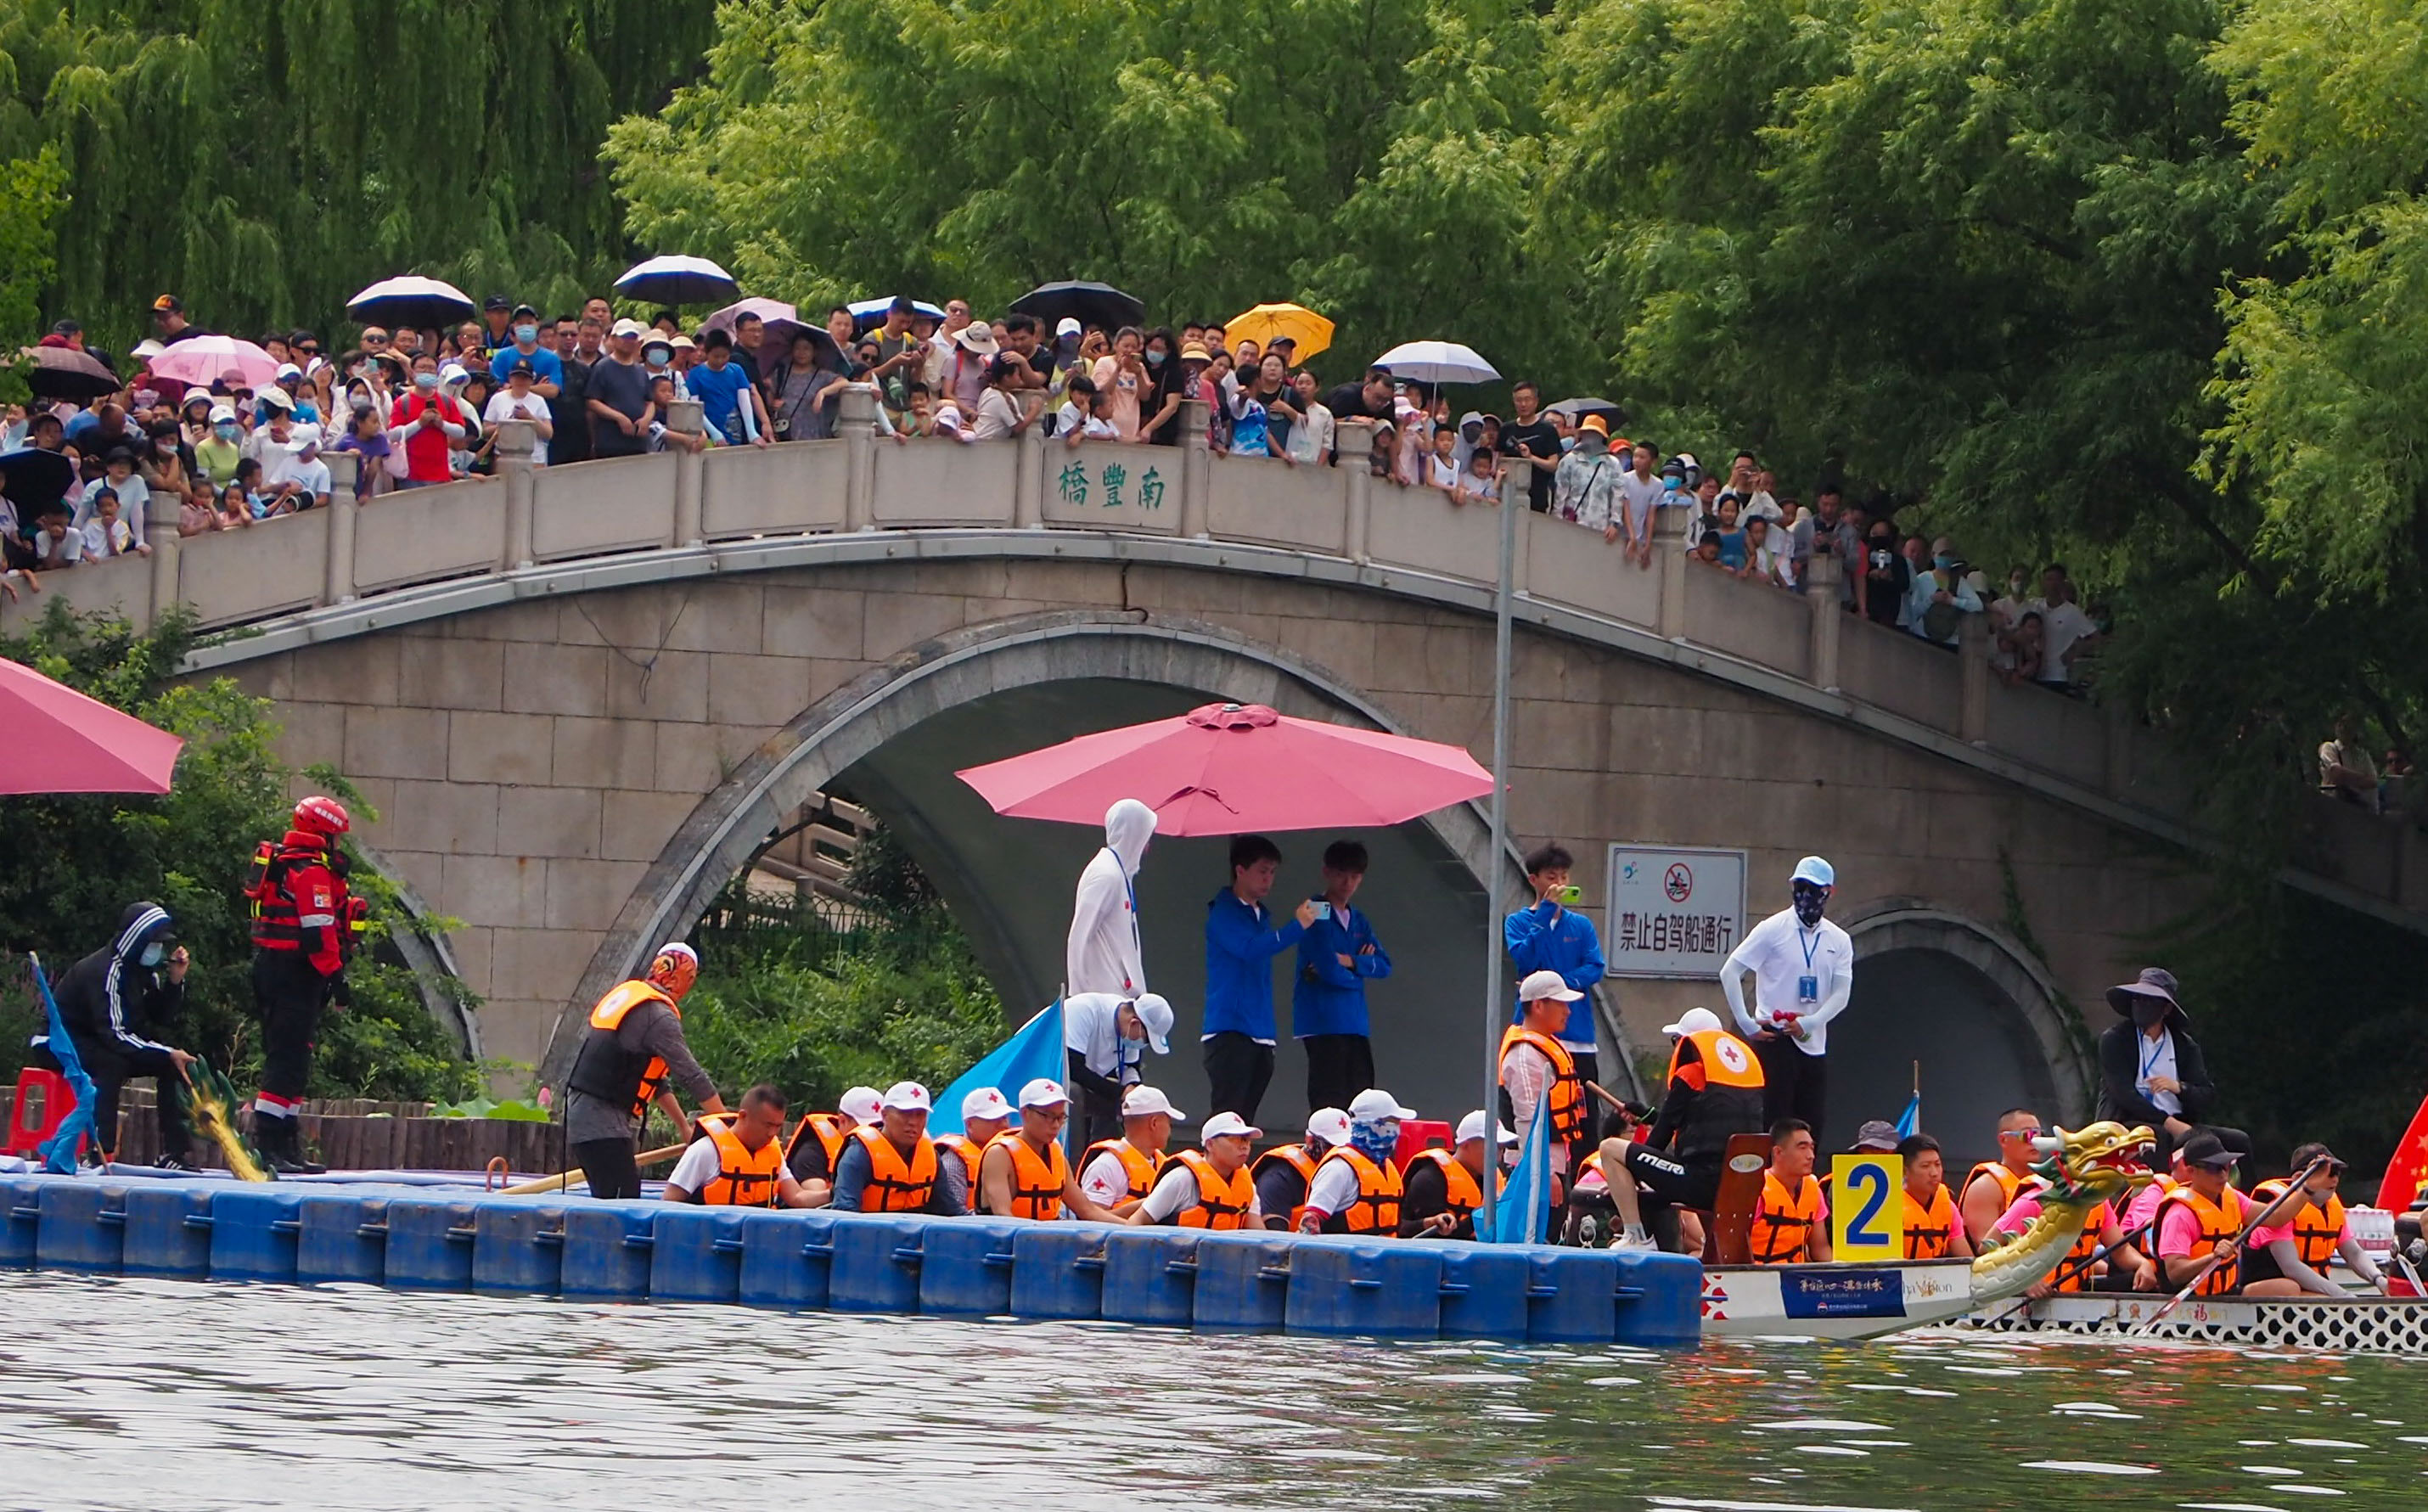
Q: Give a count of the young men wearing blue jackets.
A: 3